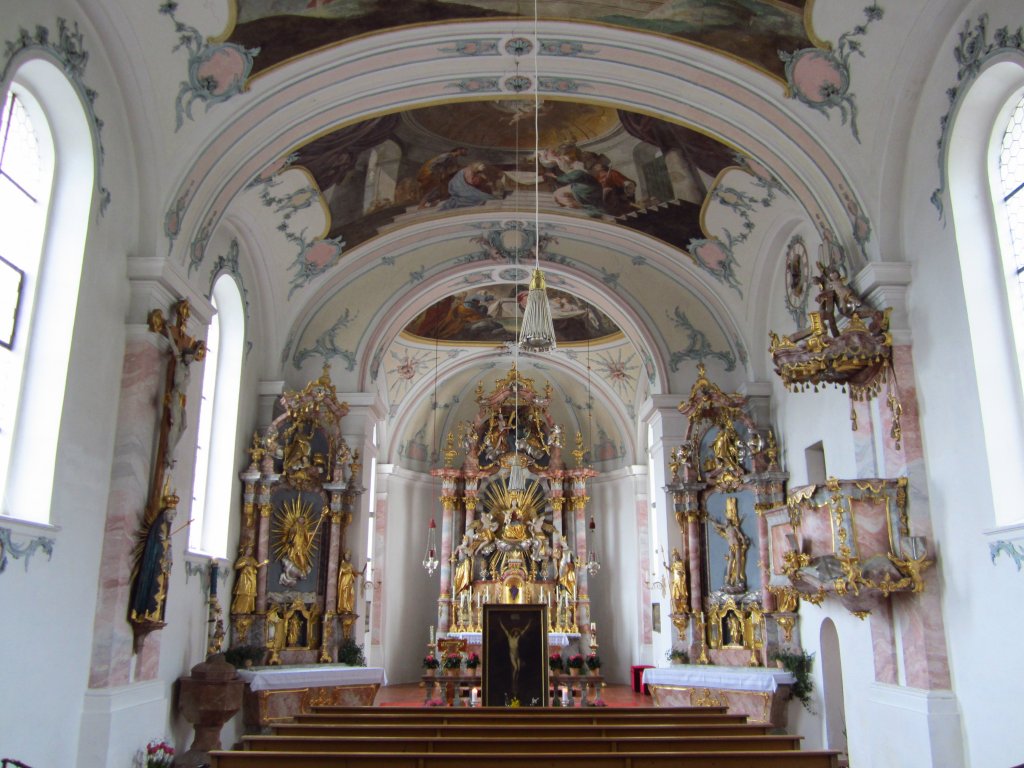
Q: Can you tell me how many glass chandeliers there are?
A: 2